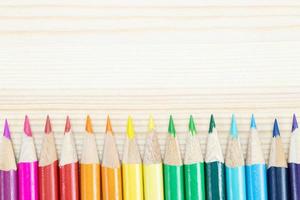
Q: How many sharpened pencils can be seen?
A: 15